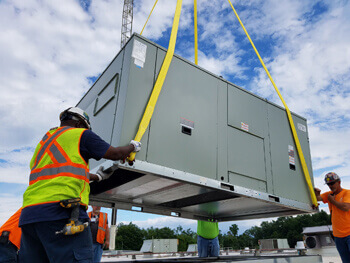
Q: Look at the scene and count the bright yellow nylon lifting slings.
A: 4